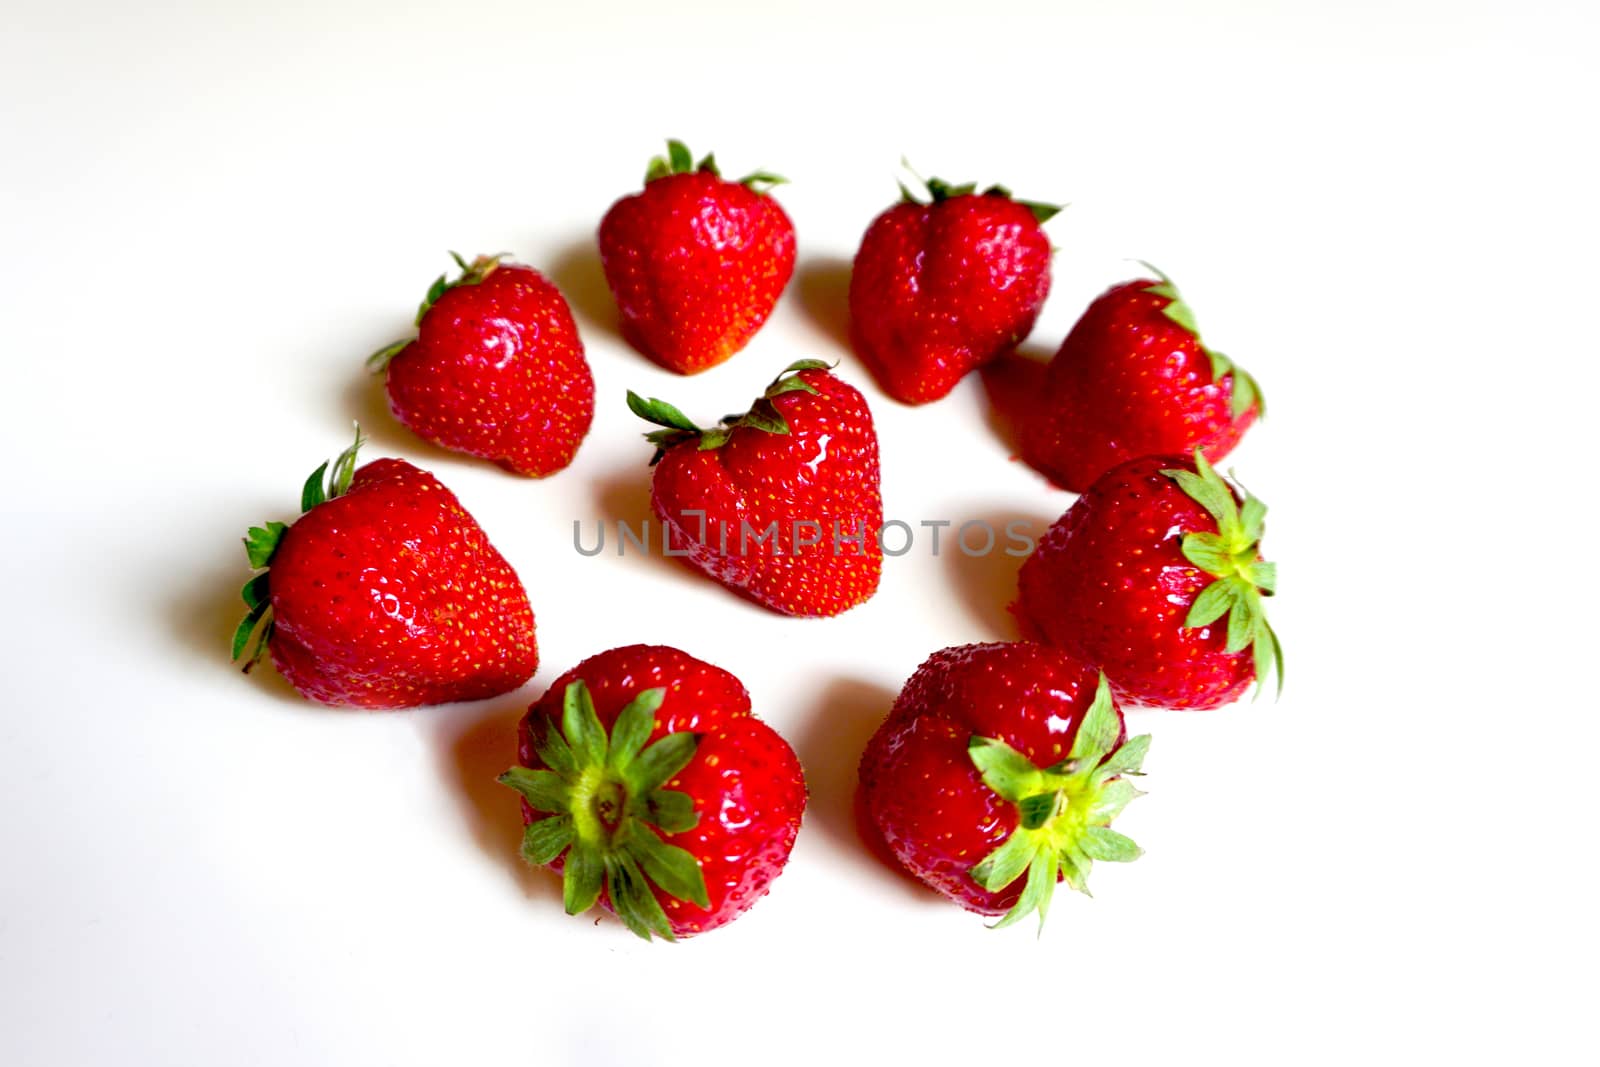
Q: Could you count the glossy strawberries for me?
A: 9